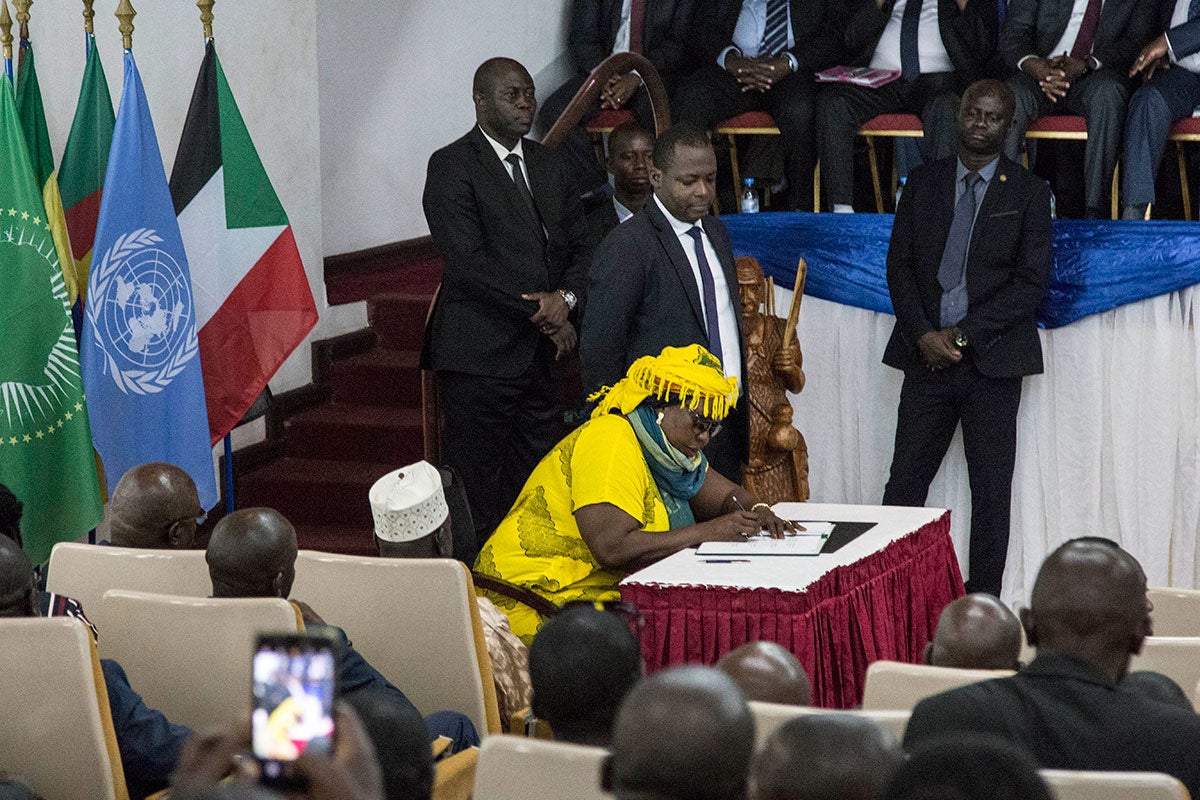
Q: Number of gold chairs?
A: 5